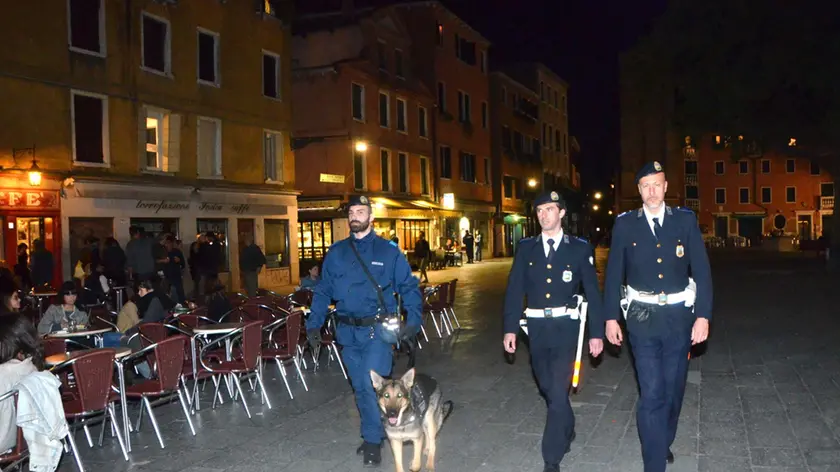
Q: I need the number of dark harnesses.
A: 1